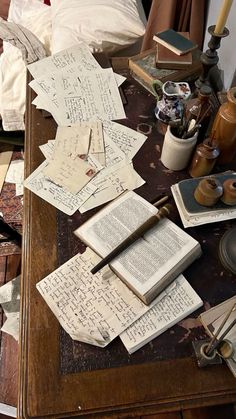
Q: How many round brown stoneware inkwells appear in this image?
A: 2